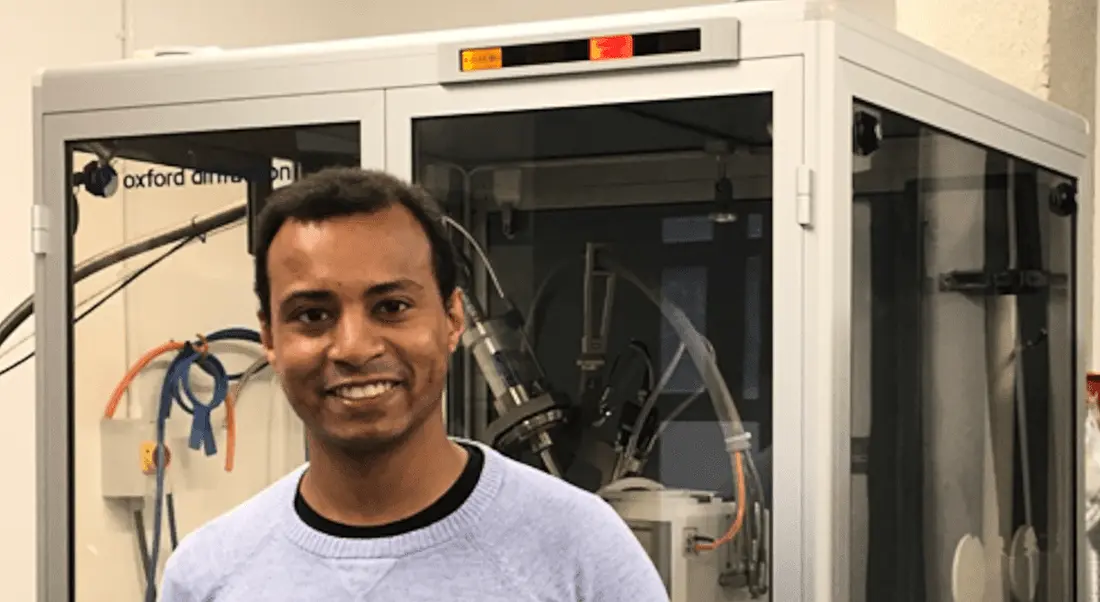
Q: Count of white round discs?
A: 2